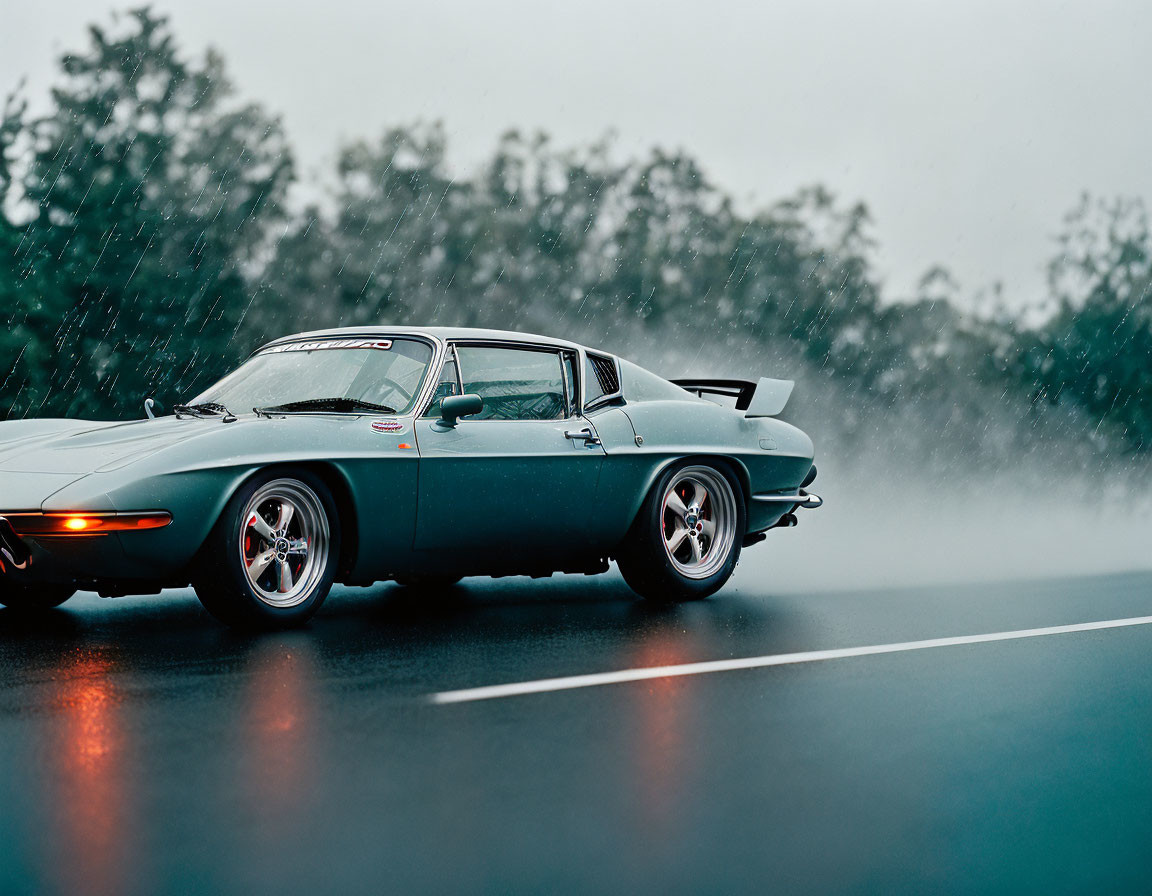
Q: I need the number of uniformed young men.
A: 0